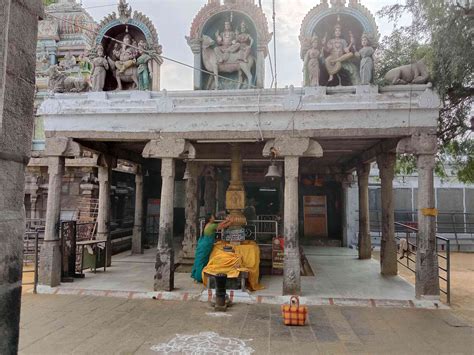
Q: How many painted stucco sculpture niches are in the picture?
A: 3